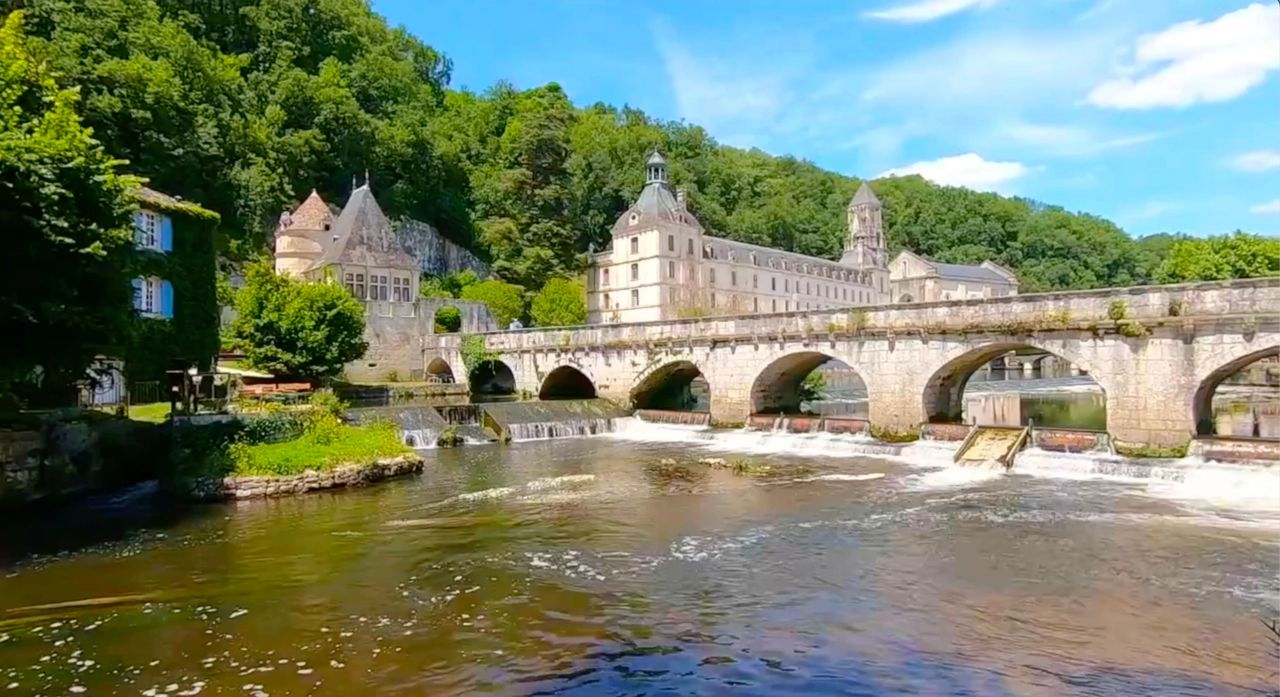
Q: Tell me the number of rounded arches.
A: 7